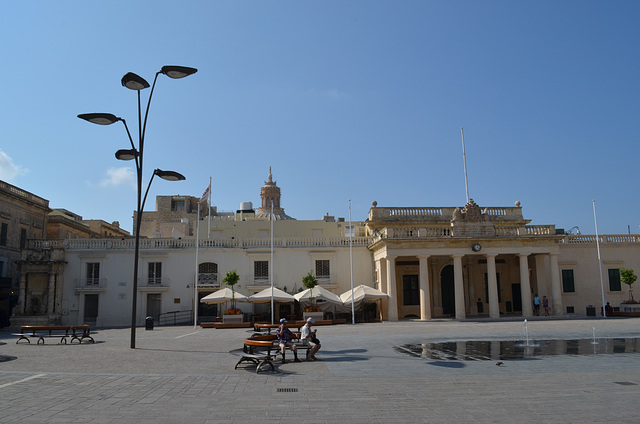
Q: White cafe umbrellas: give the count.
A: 4